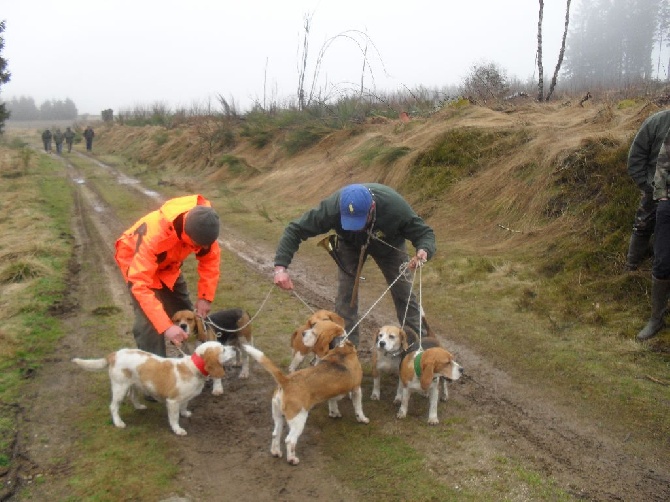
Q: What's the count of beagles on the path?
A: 6